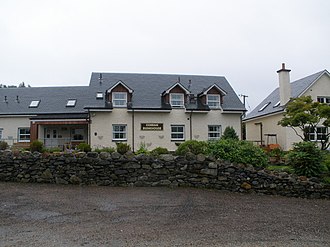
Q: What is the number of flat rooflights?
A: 5